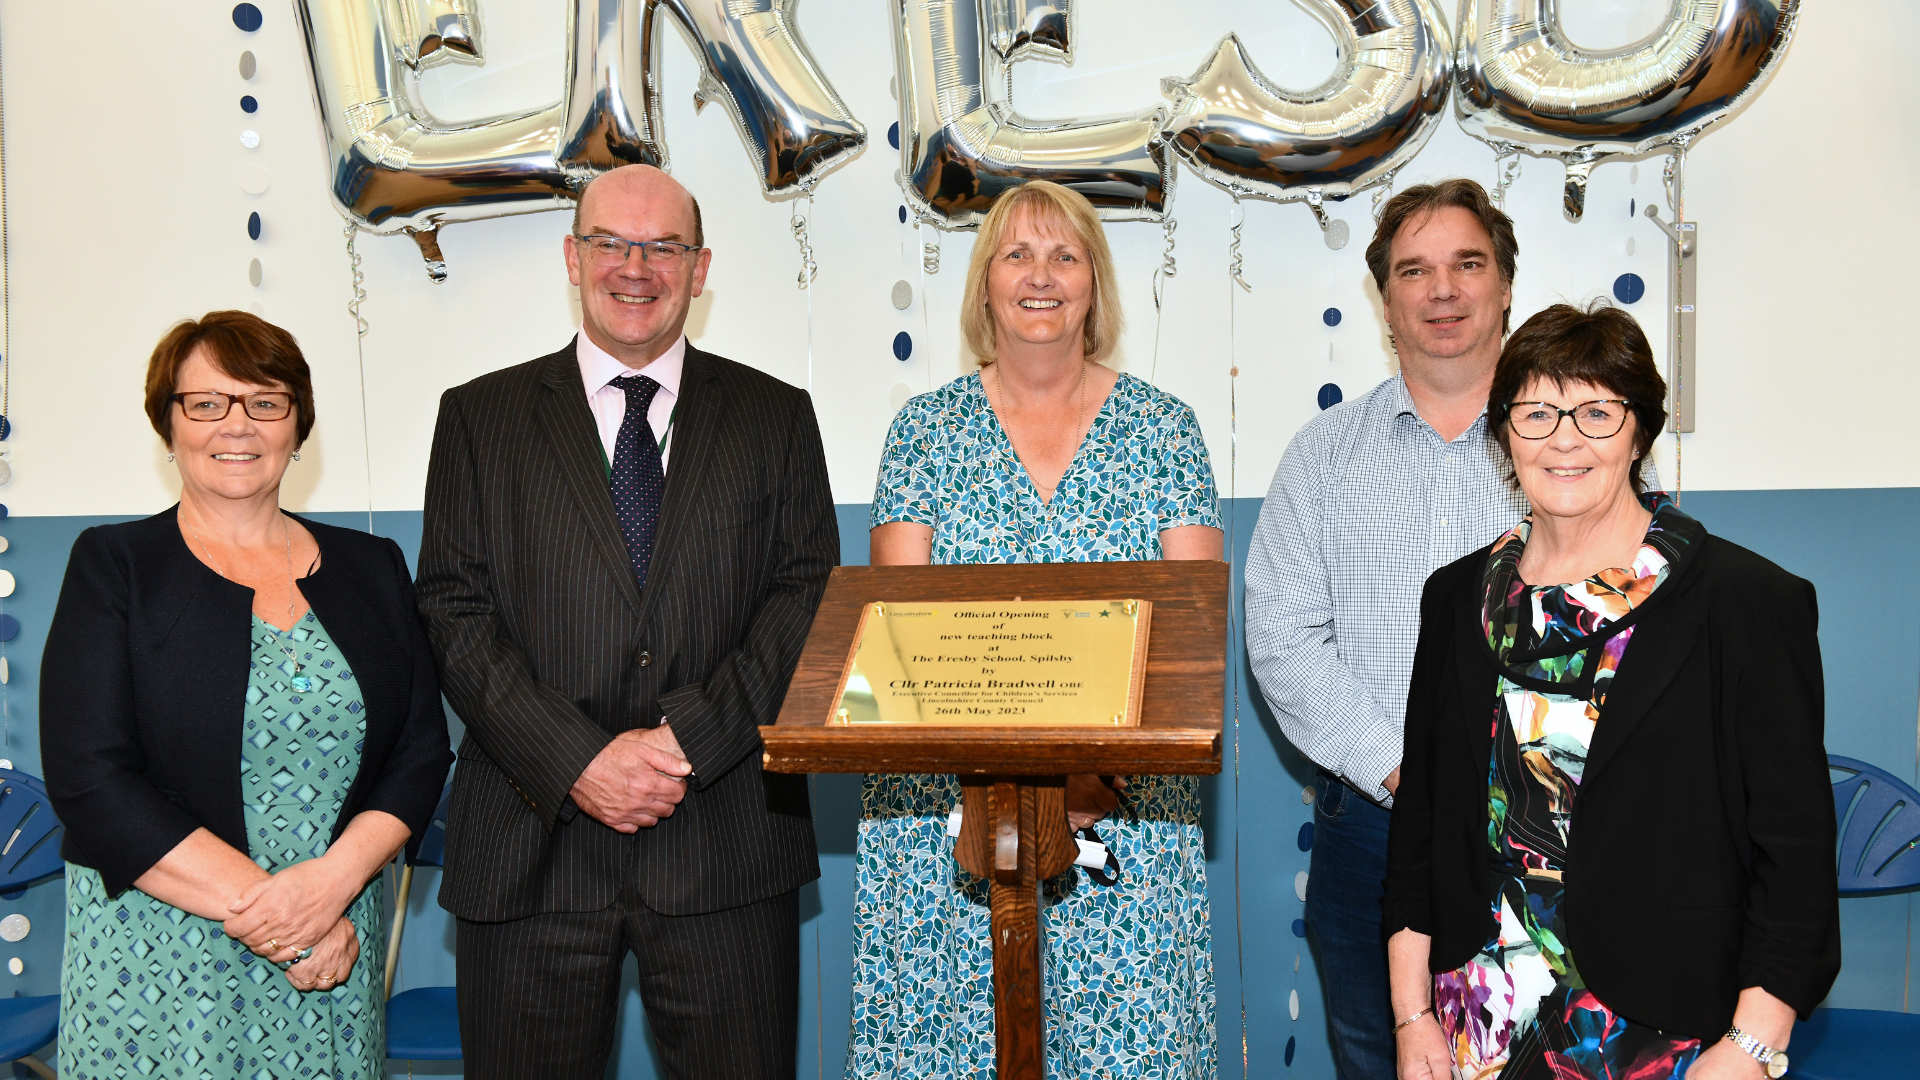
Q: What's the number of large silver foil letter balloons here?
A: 5